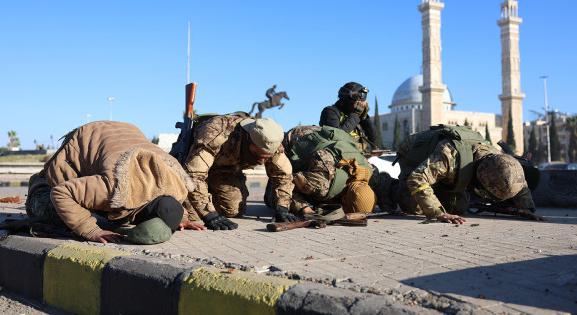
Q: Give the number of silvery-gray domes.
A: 1